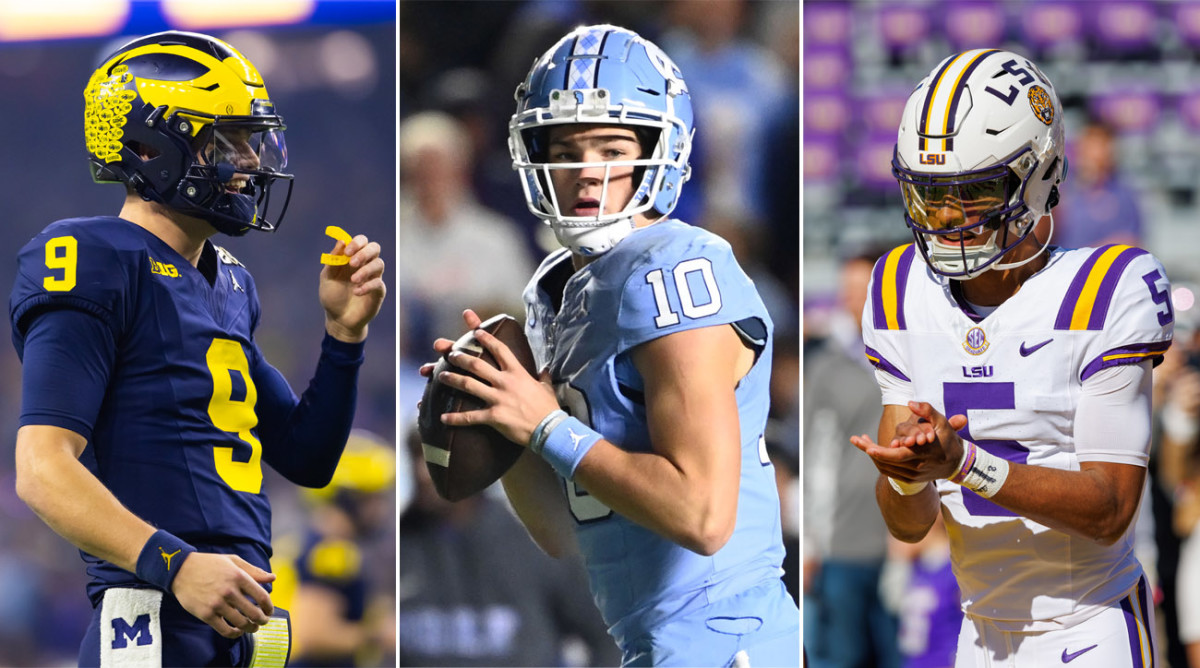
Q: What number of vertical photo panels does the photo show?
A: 3